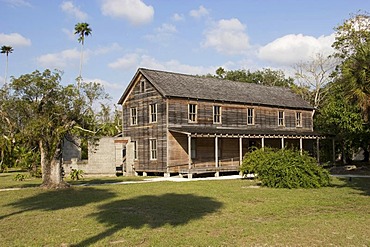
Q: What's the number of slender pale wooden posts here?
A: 8